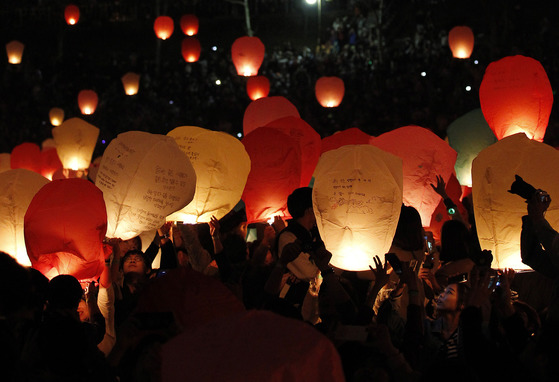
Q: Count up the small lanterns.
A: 12